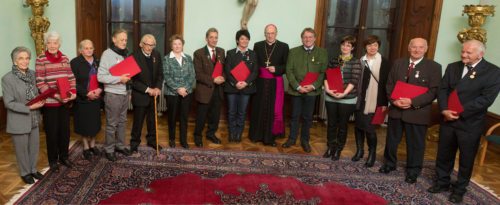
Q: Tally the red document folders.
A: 11